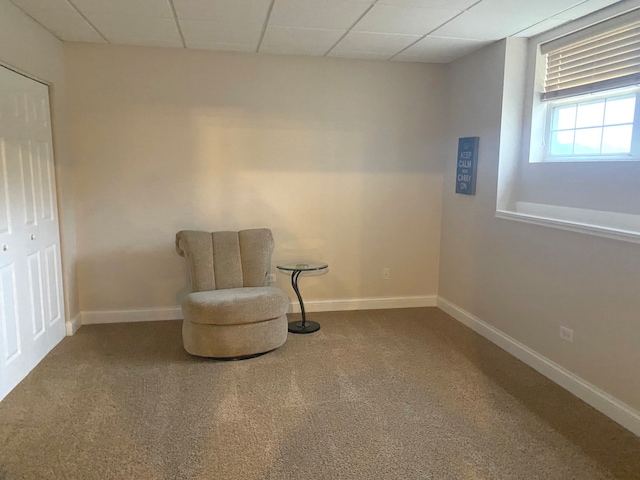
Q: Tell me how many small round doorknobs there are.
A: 2